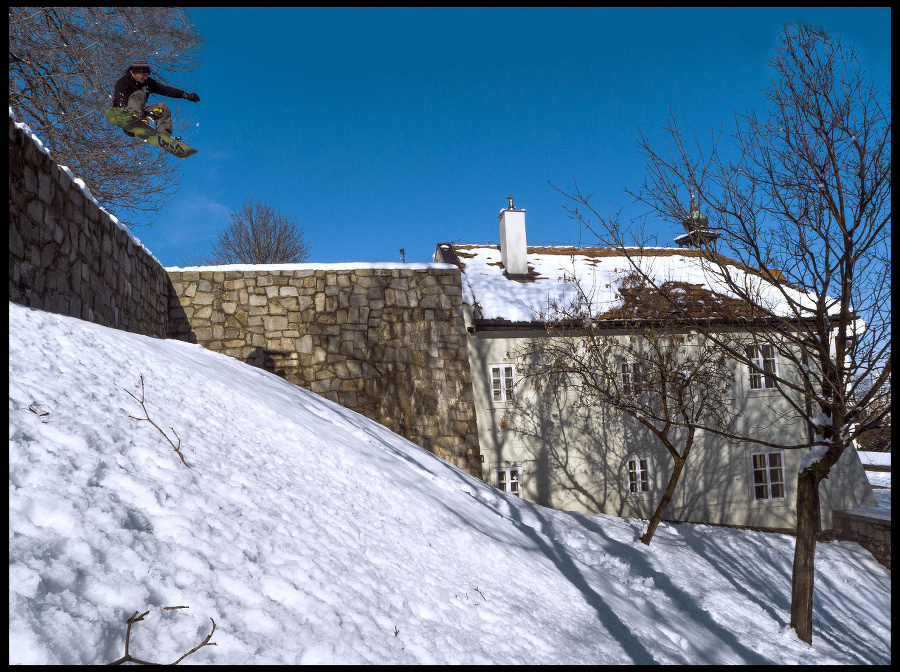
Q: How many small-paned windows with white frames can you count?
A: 6